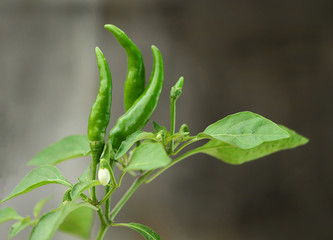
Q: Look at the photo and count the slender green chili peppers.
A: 3